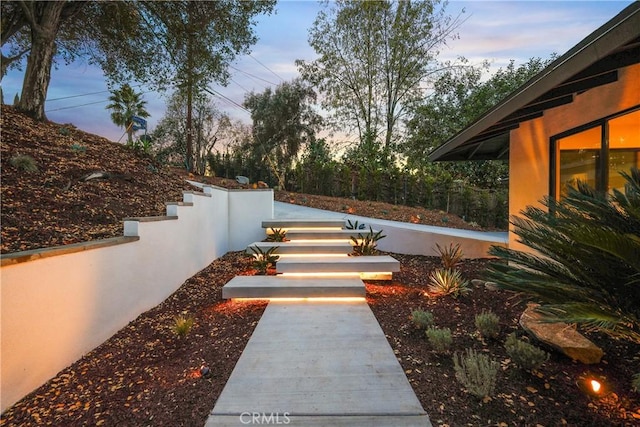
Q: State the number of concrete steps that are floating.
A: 5